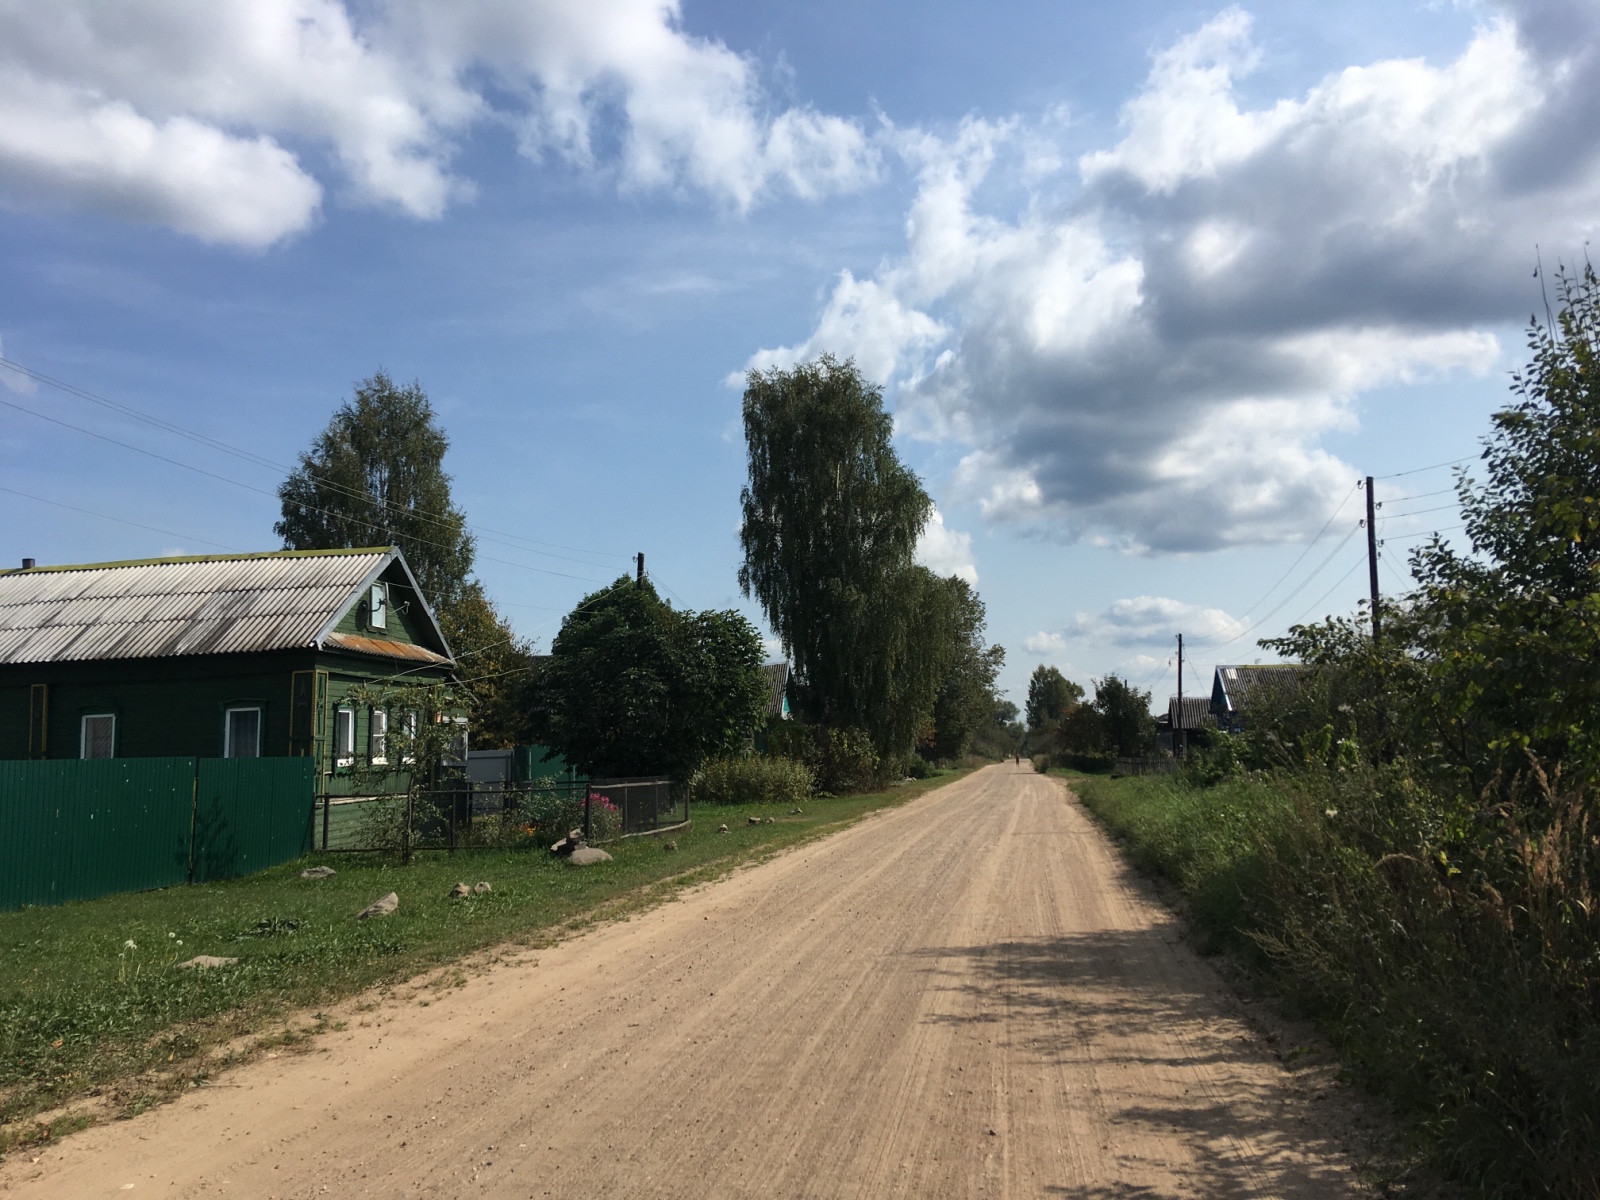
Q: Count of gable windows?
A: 1